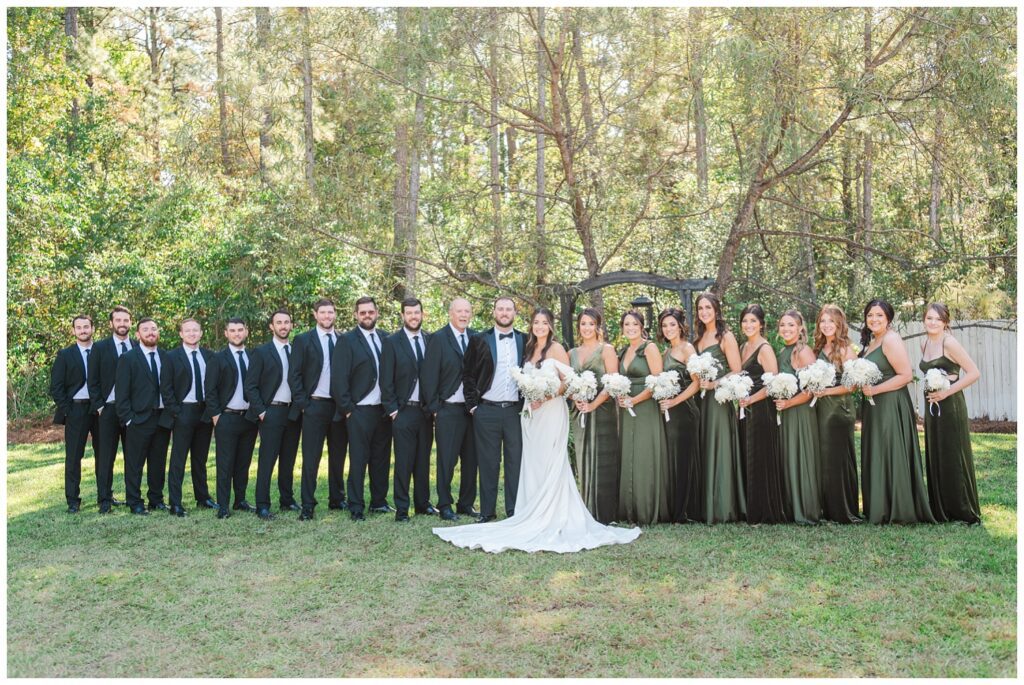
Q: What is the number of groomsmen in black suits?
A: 10